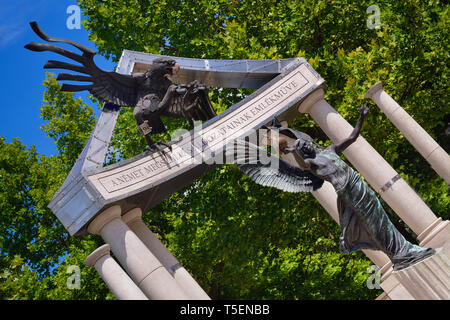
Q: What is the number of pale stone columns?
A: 6